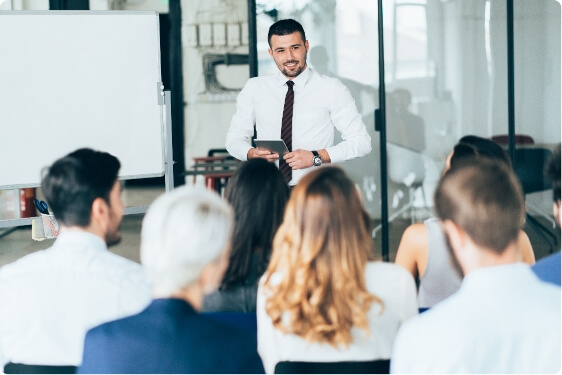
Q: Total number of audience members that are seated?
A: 7